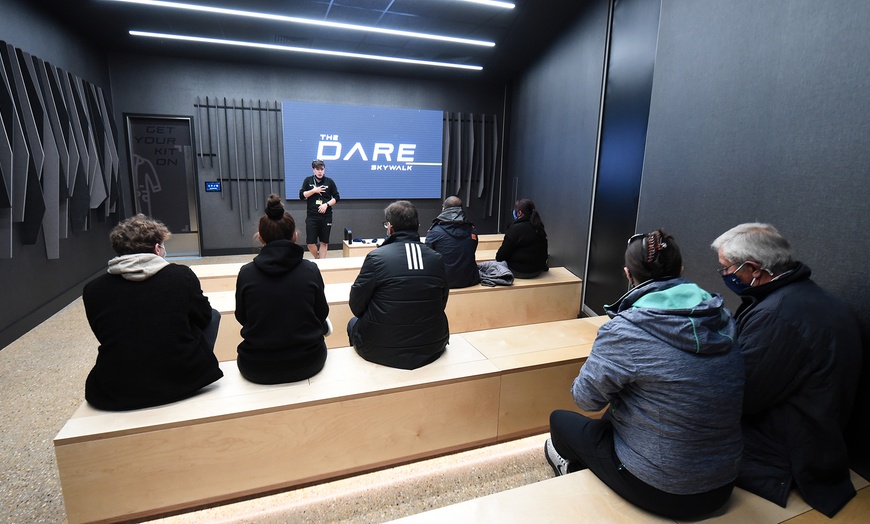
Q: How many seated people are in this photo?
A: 7